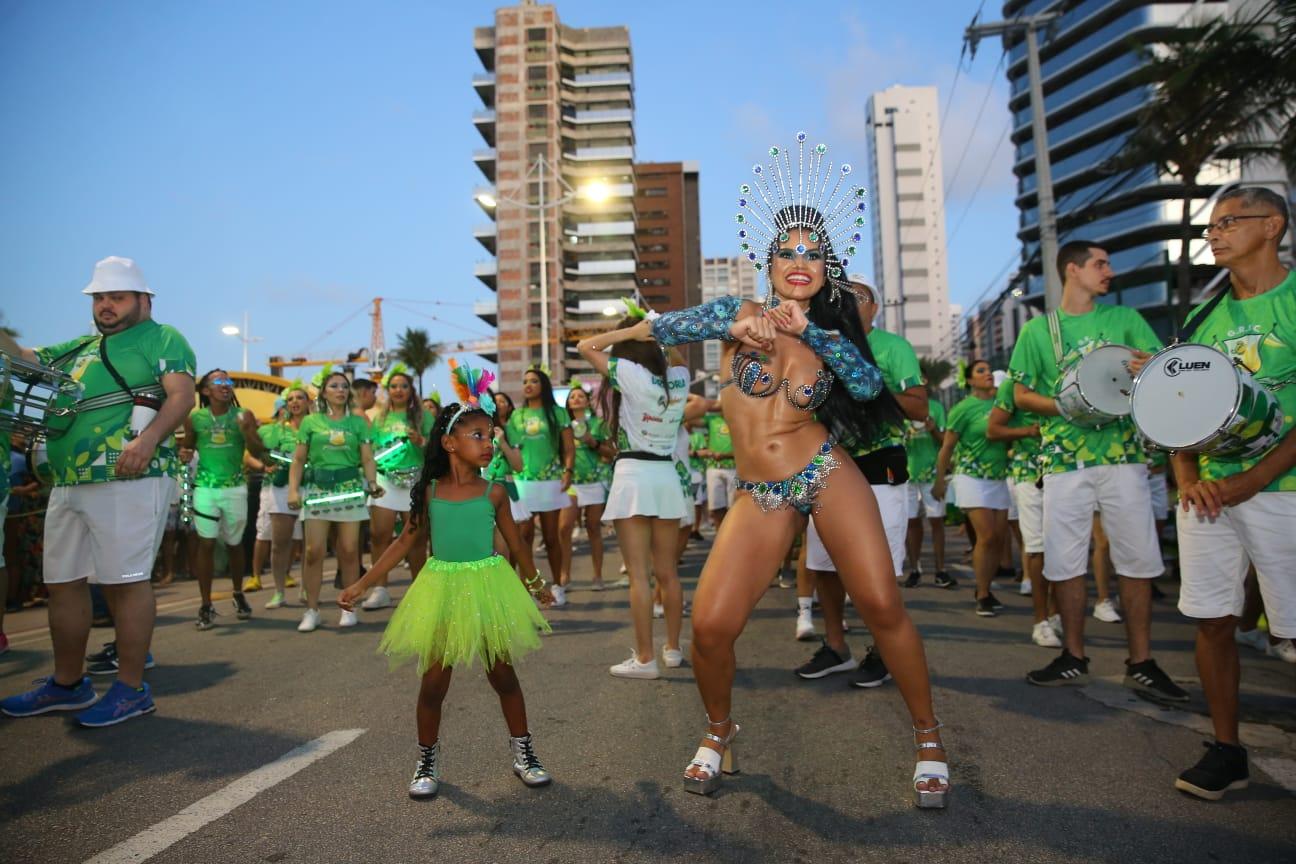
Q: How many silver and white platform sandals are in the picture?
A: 2